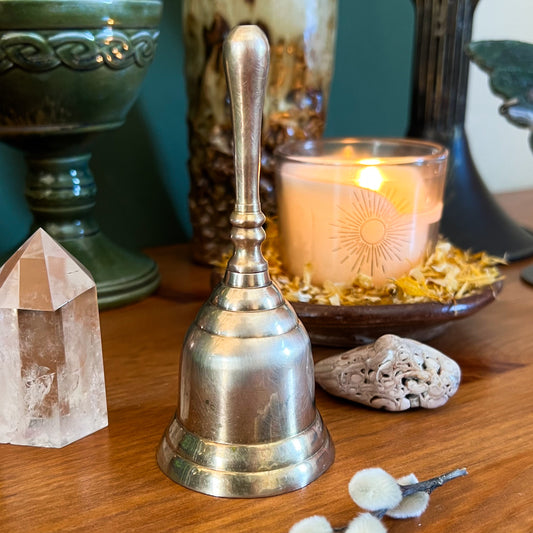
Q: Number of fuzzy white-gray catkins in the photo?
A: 4